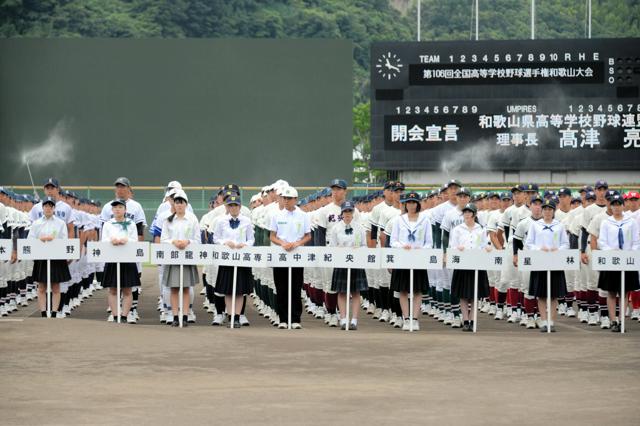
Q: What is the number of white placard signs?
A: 11